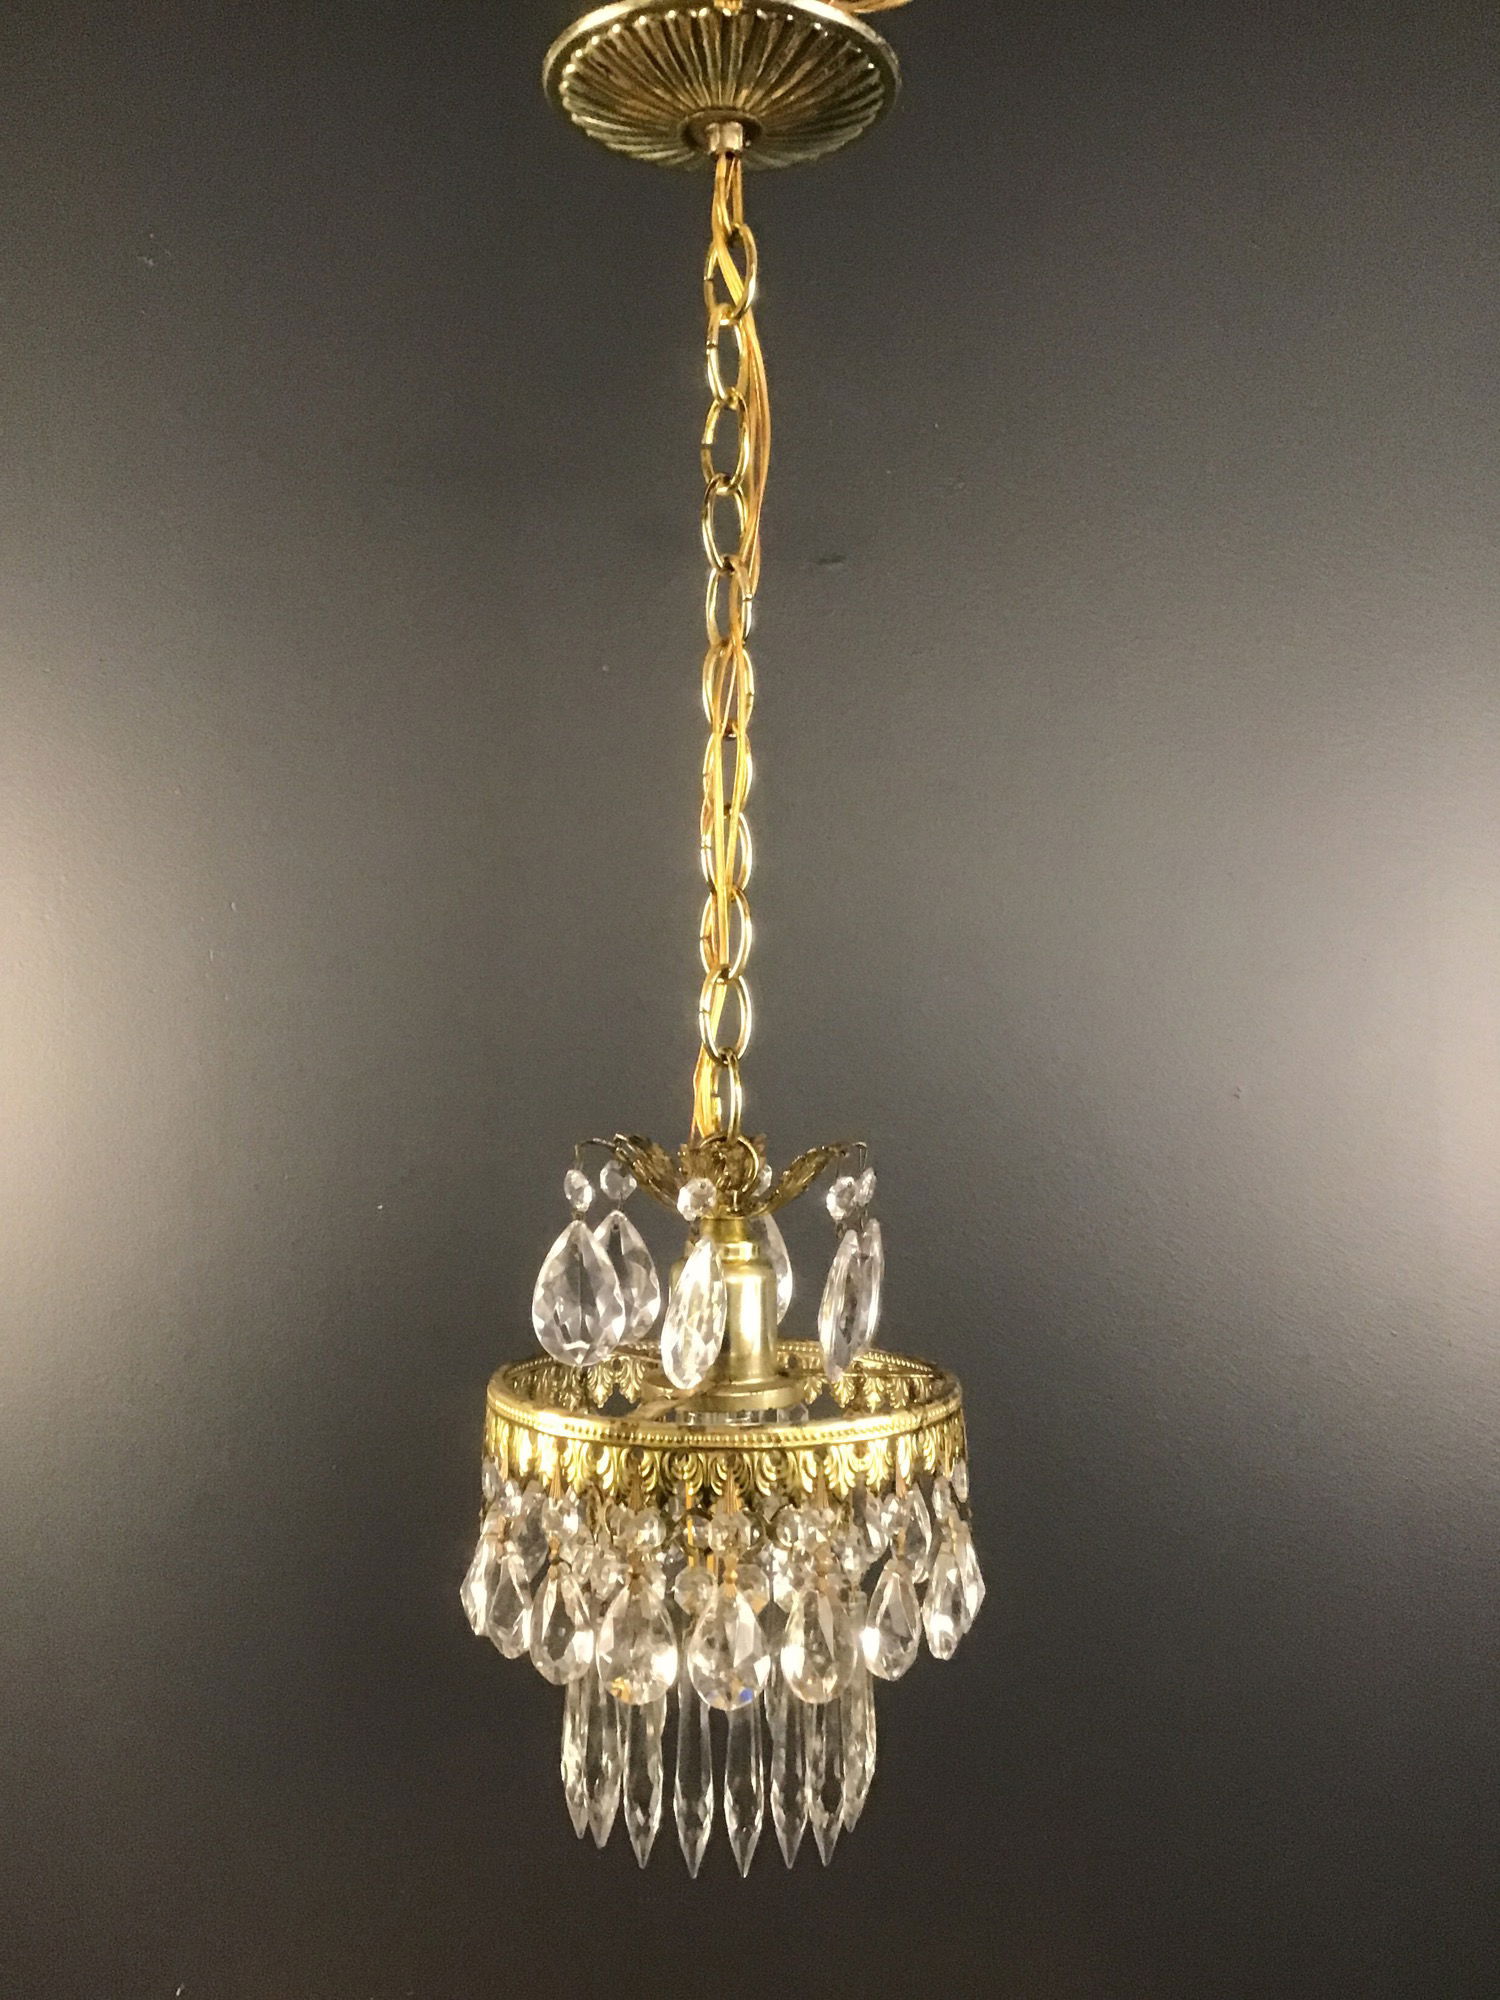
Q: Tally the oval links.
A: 11